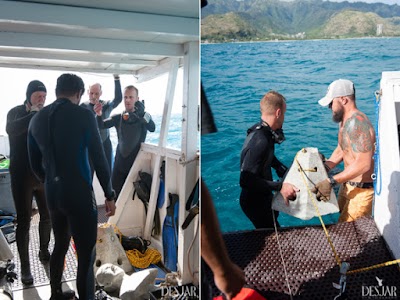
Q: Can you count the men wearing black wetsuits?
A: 5